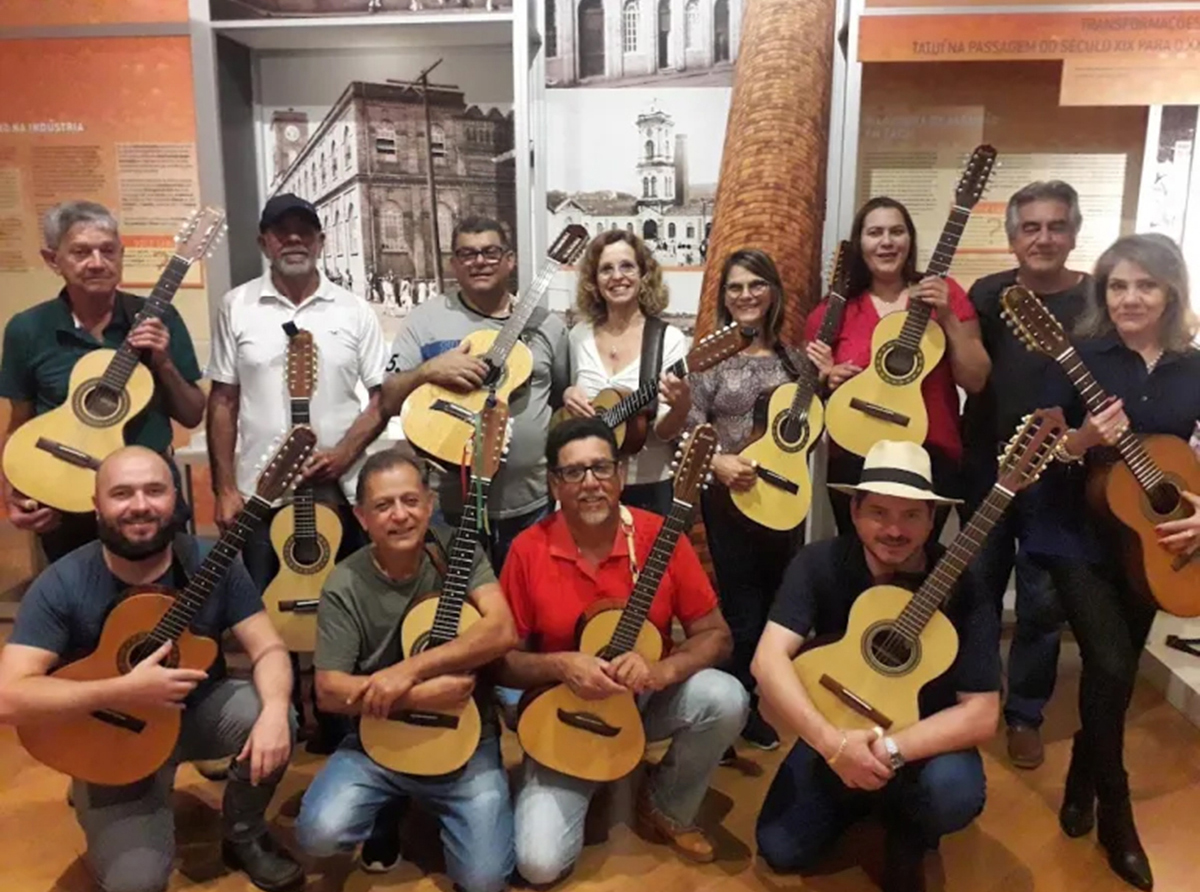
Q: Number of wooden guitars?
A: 11